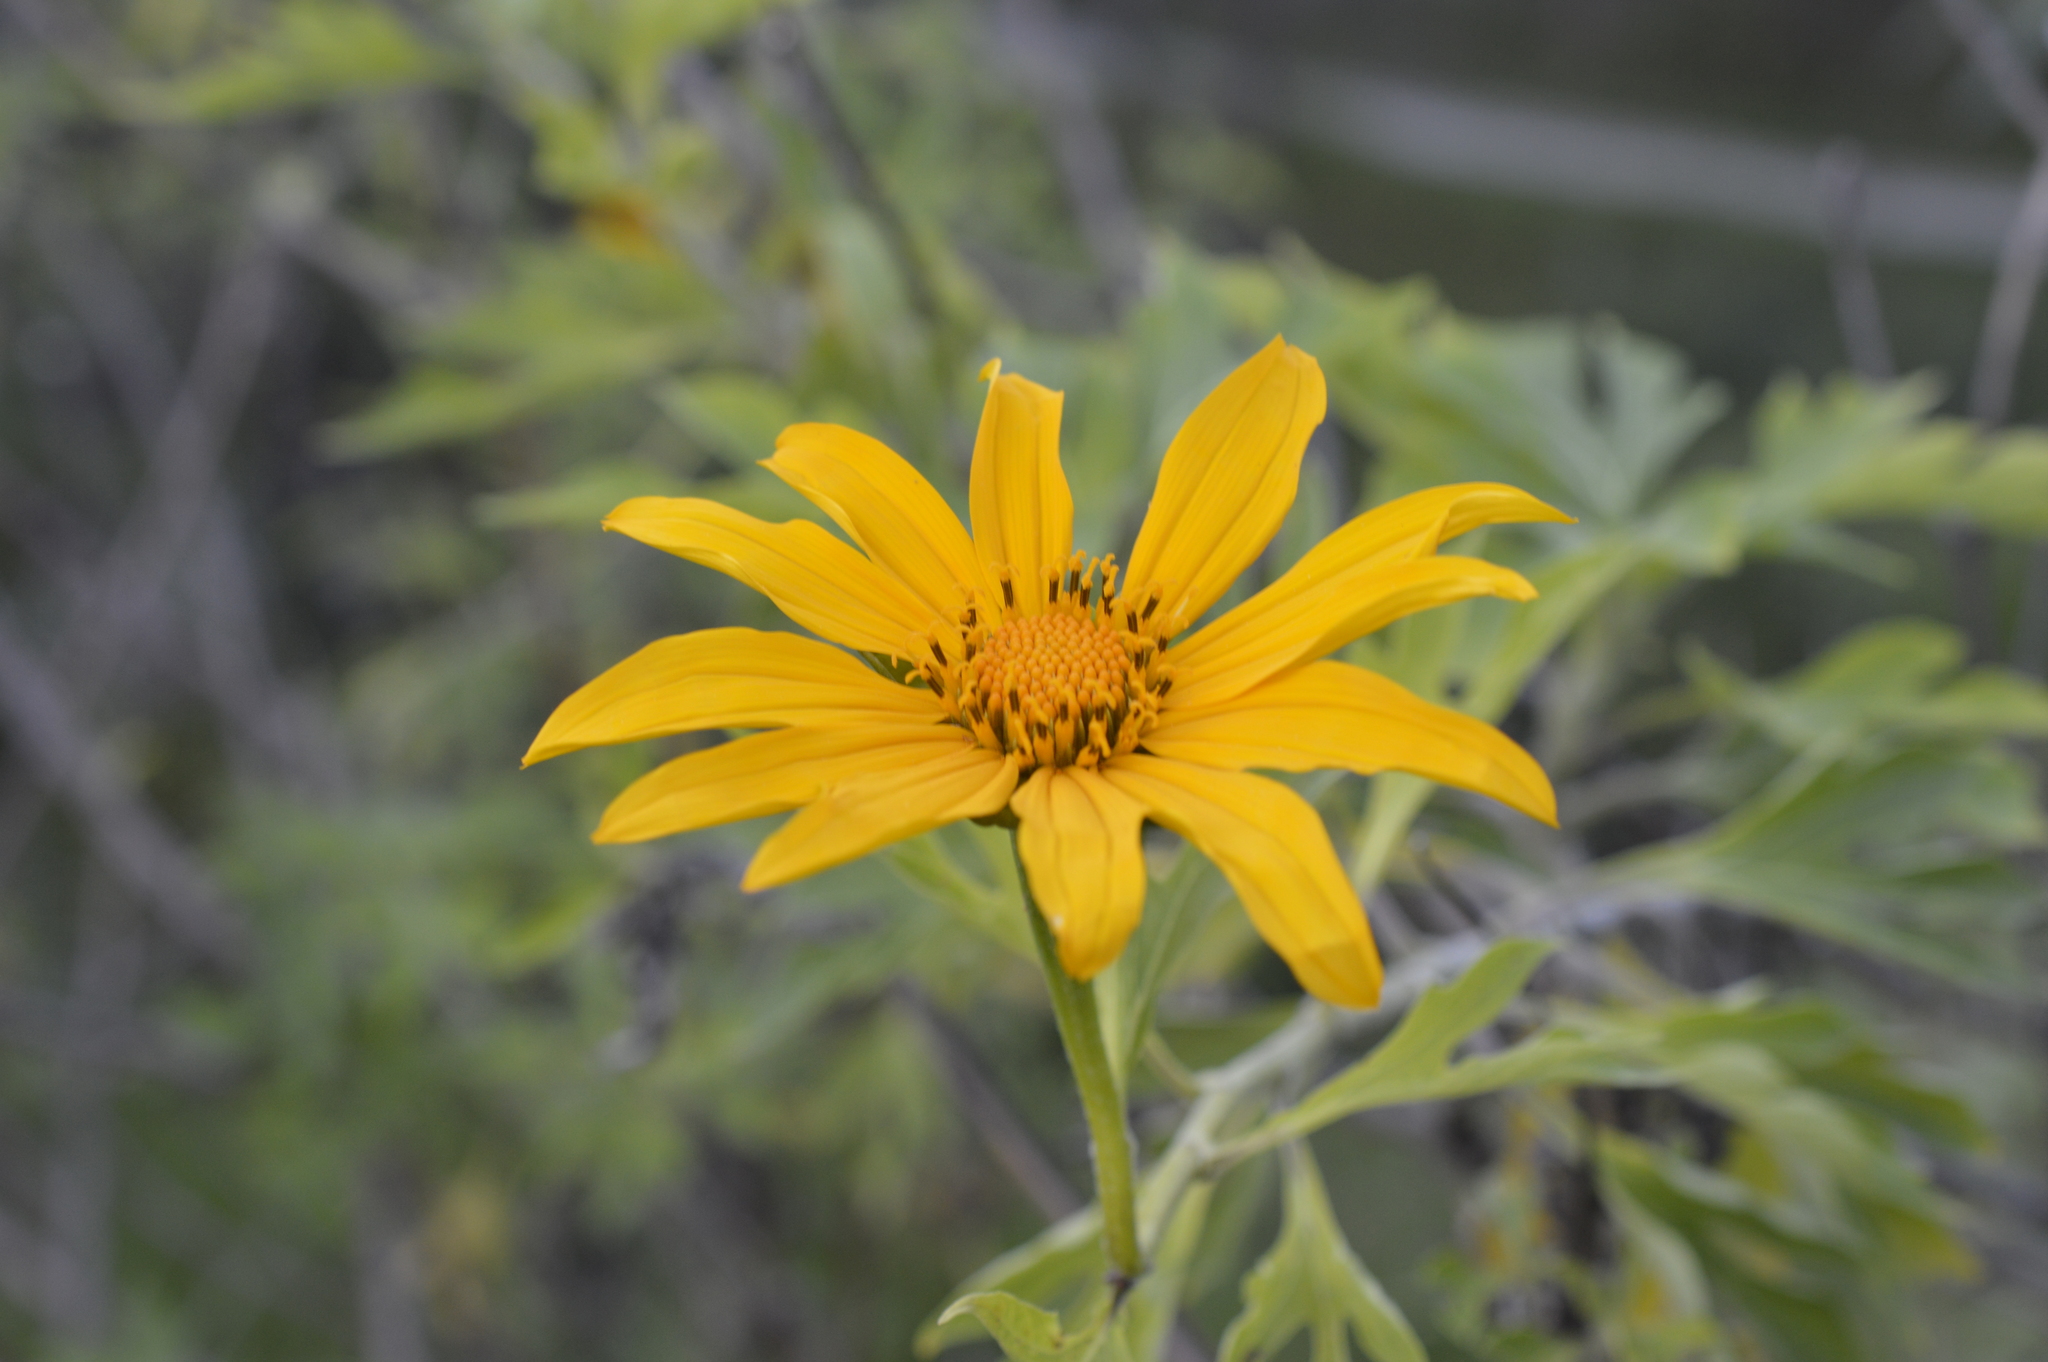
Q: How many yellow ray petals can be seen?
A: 12